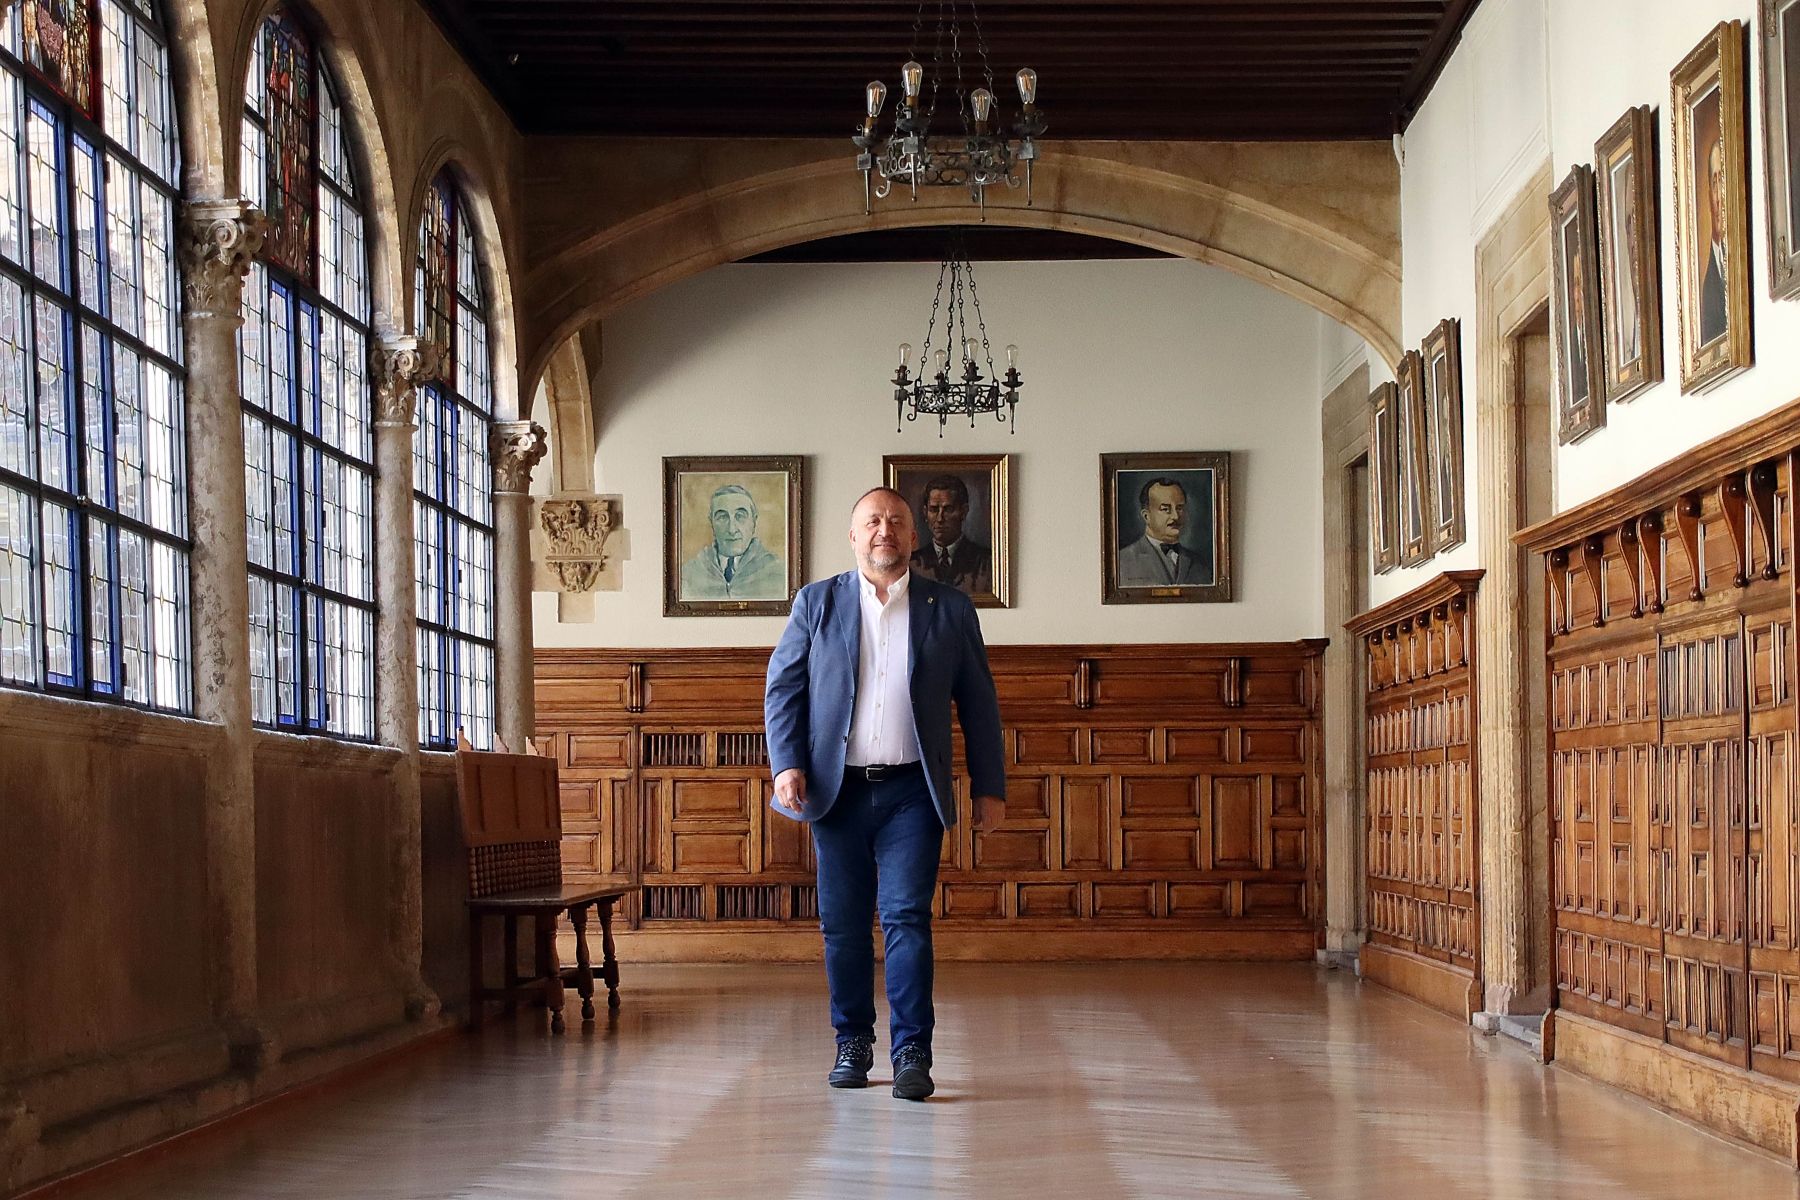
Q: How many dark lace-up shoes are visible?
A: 2